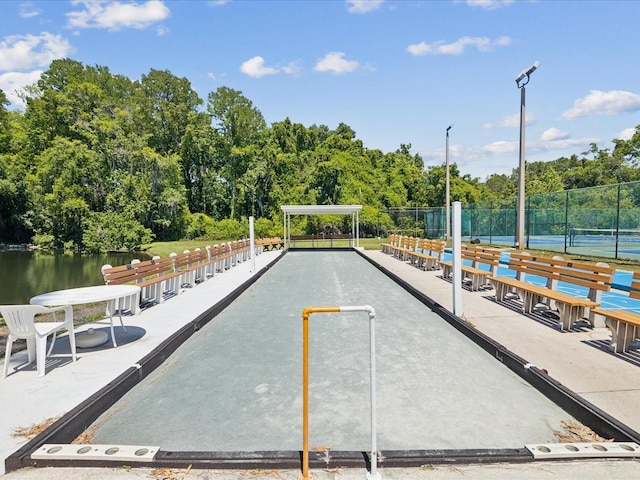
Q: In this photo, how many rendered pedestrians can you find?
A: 0